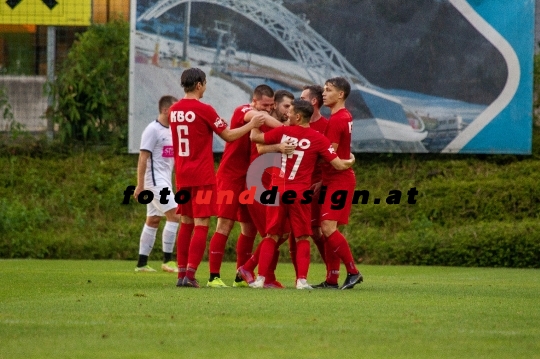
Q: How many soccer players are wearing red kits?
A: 6